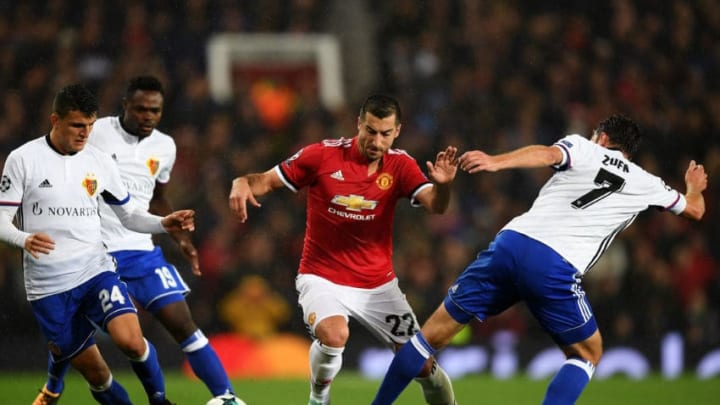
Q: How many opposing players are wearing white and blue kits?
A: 3